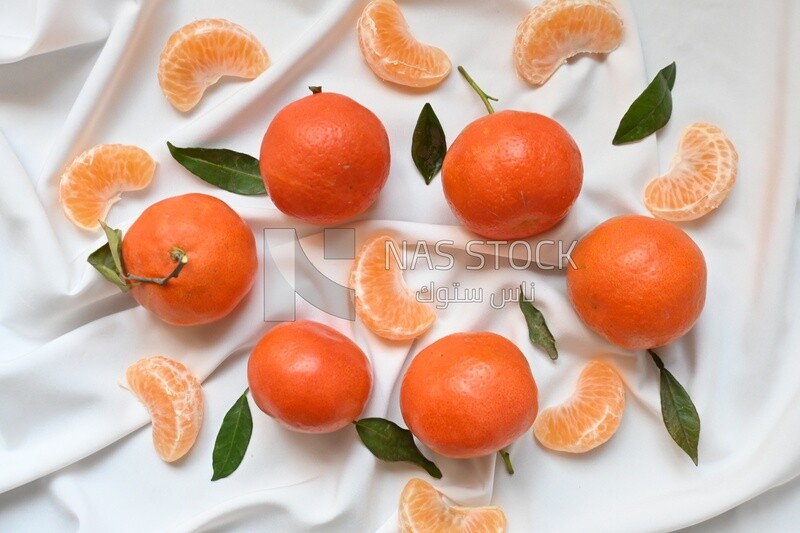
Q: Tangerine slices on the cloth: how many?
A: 9